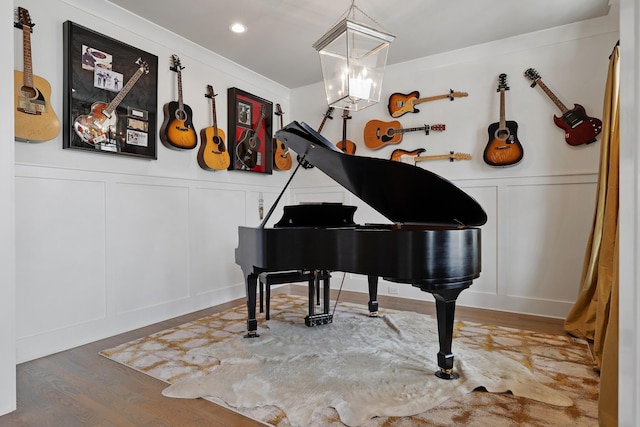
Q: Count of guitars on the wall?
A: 13